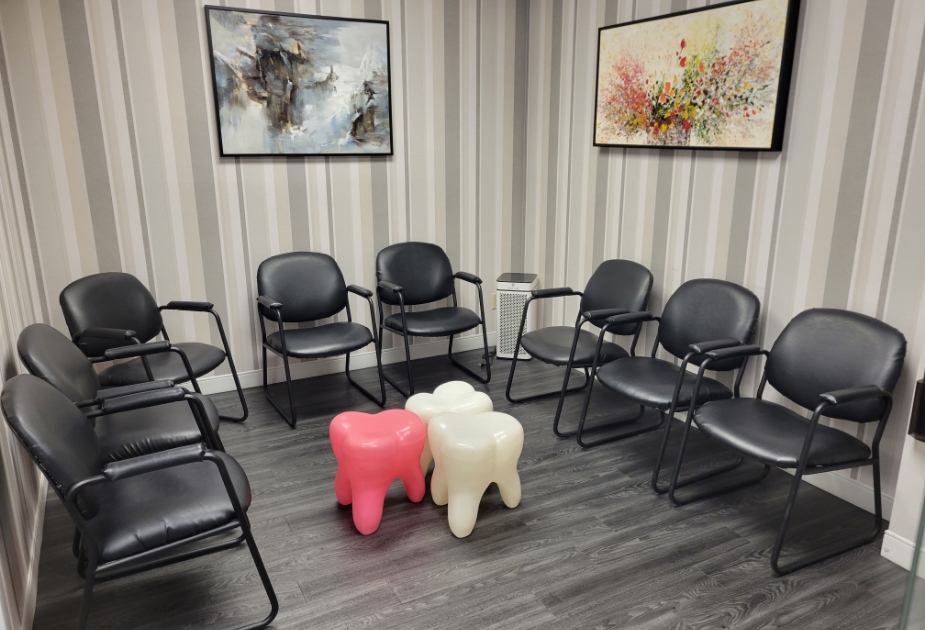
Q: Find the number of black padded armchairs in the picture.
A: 8